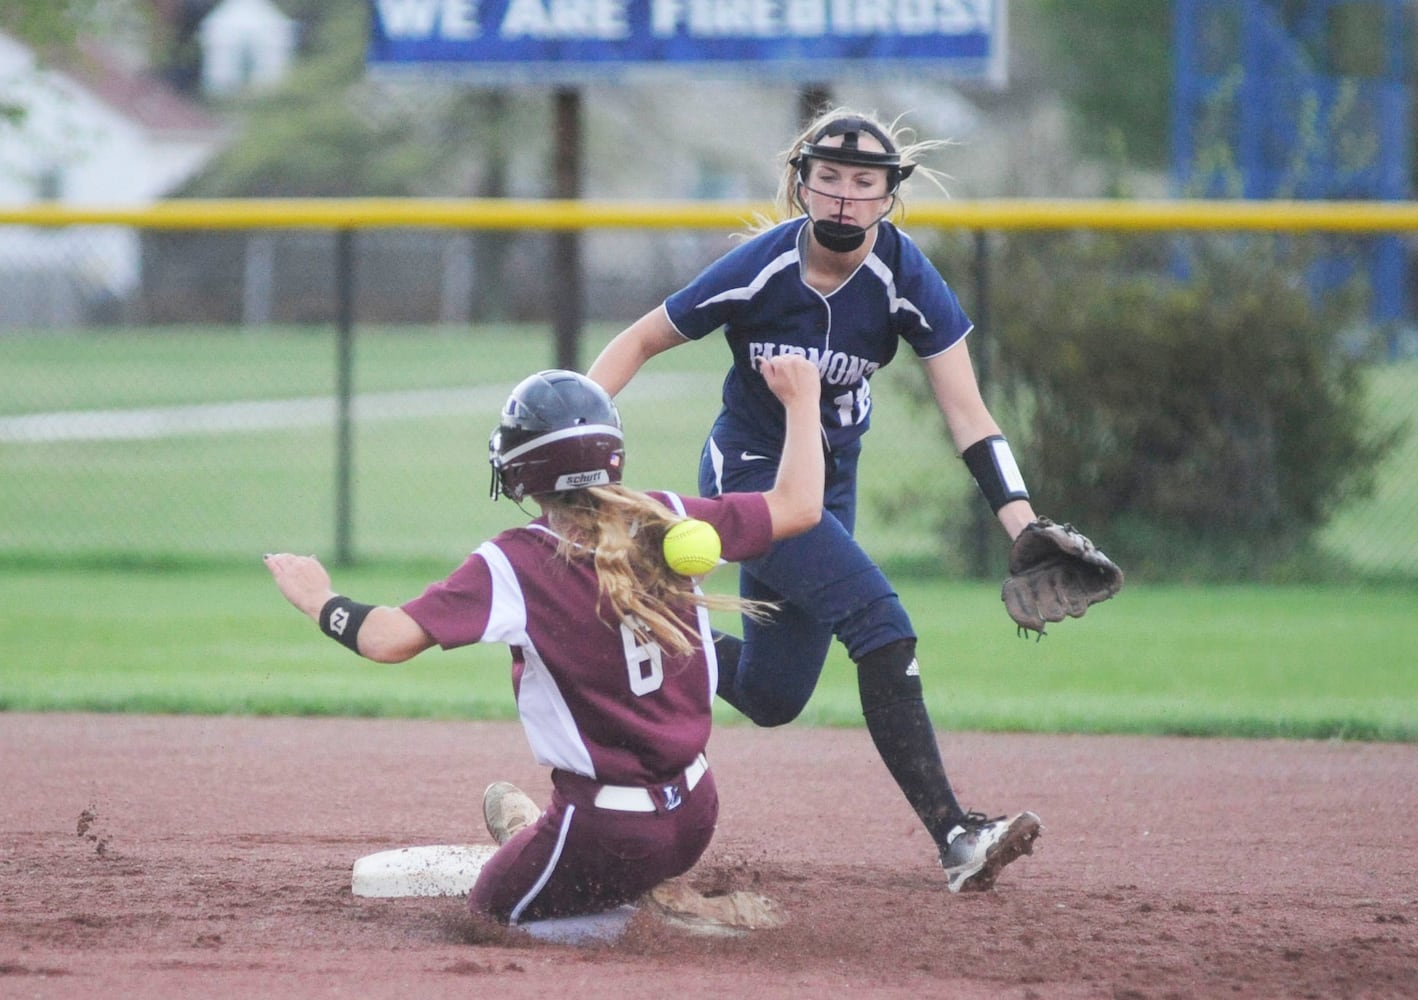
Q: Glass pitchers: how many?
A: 0